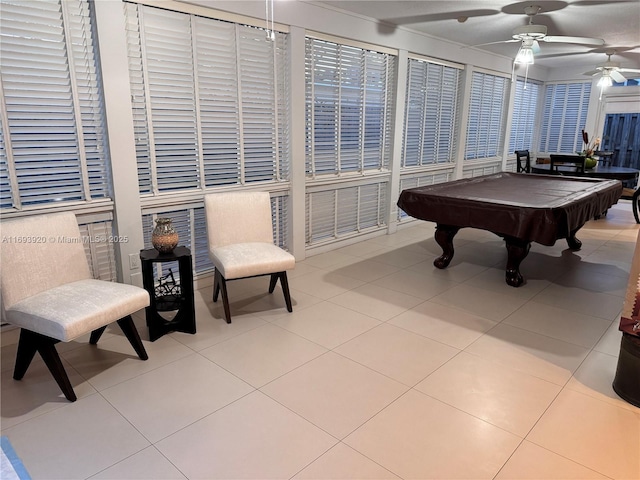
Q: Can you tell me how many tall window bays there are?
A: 7